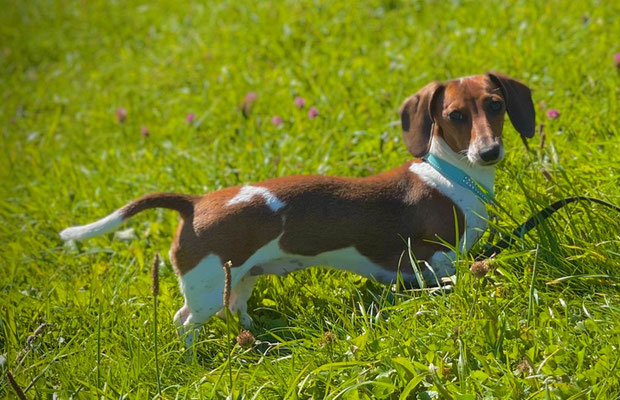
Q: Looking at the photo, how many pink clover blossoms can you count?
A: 9